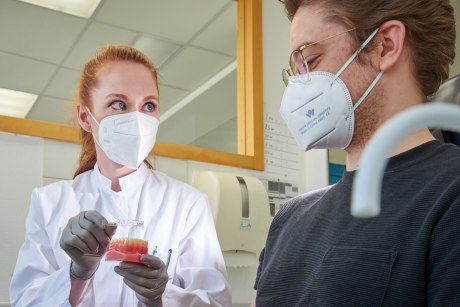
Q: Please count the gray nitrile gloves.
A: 2